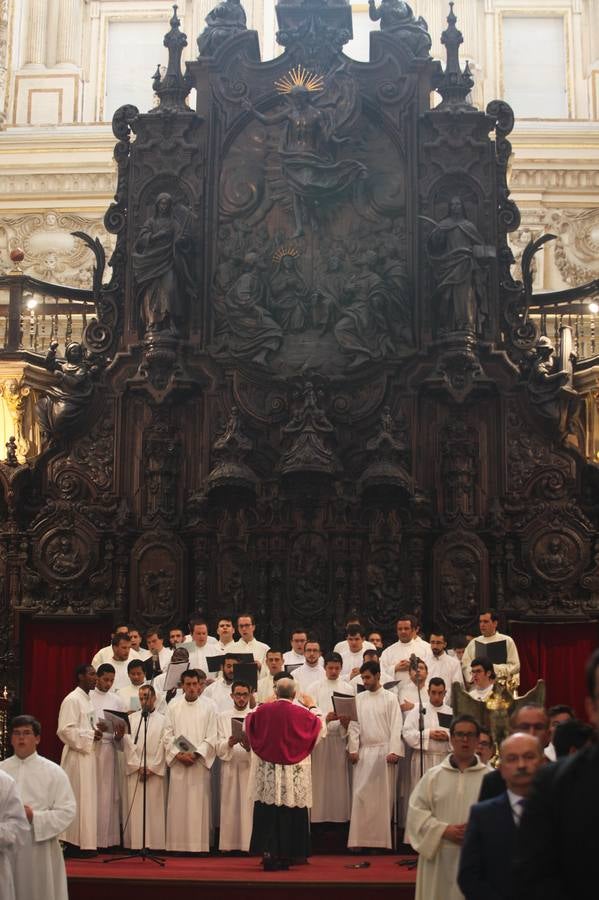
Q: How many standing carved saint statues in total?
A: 2